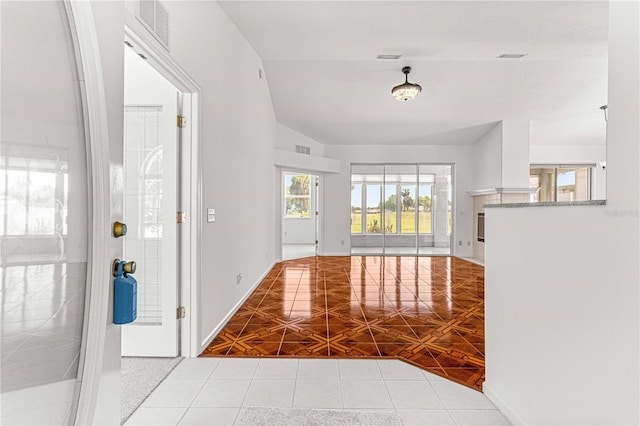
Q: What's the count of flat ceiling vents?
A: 2